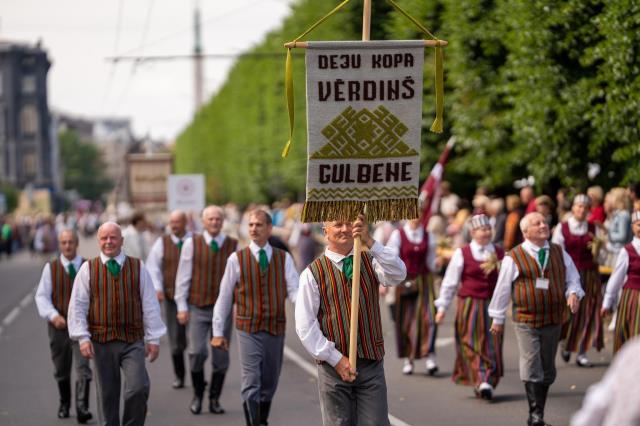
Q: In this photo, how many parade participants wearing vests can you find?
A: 11